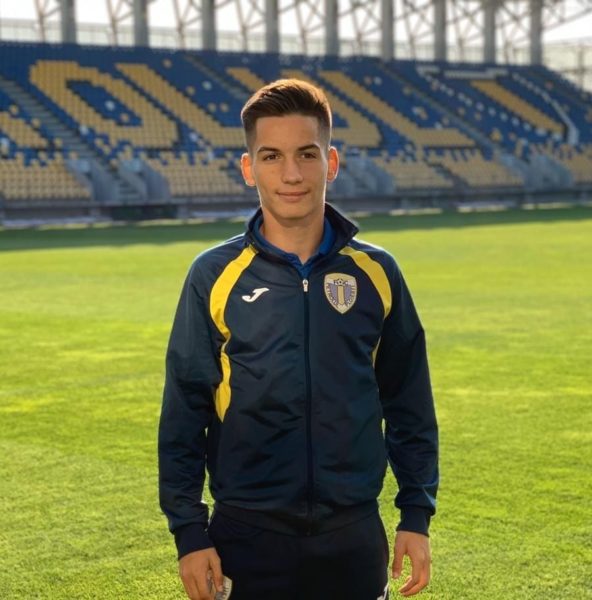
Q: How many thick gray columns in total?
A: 9